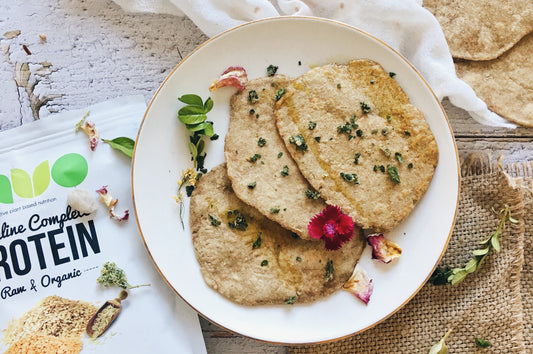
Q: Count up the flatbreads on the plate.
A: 3